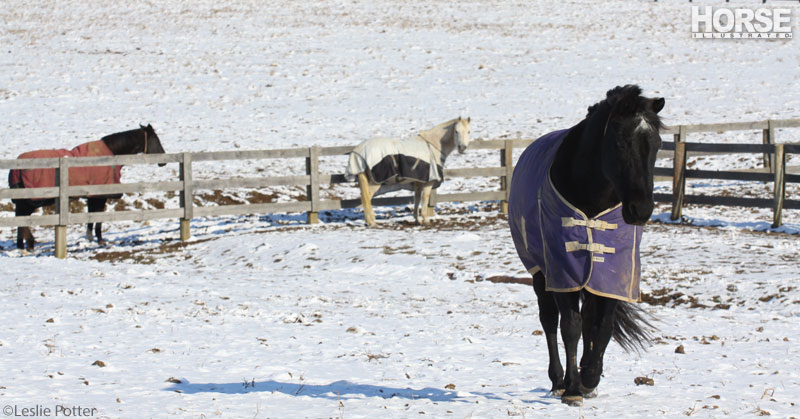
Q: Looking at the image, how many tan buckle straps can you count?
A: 2